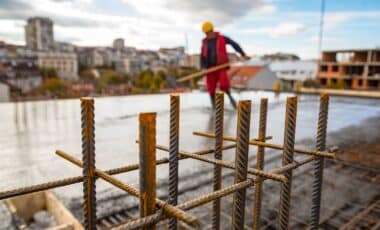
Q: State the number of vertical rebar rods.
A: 8